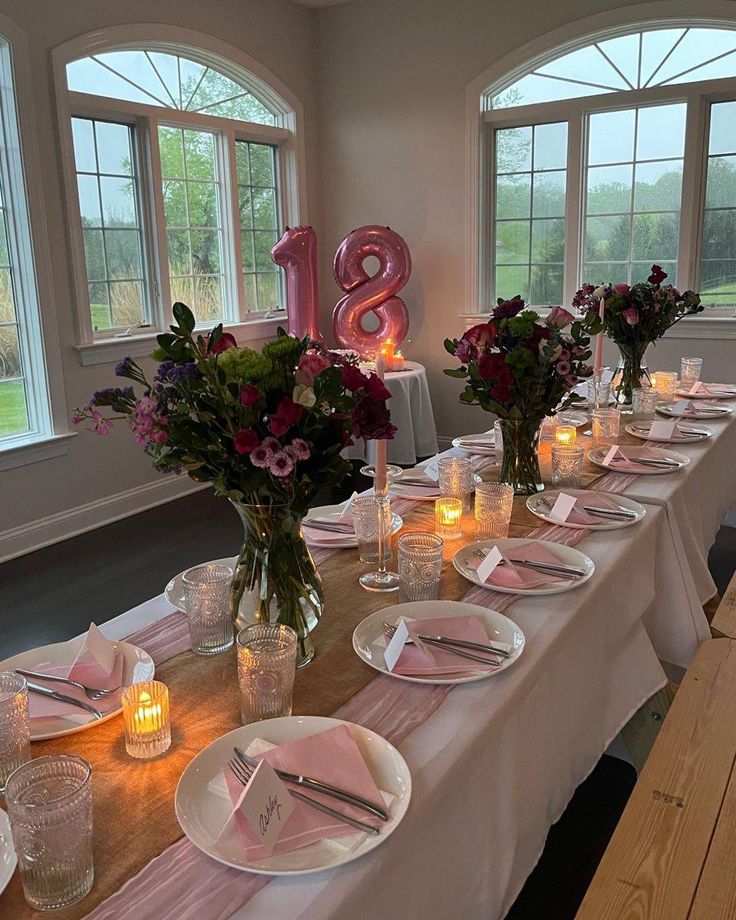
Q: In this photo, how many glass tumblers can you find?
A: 15